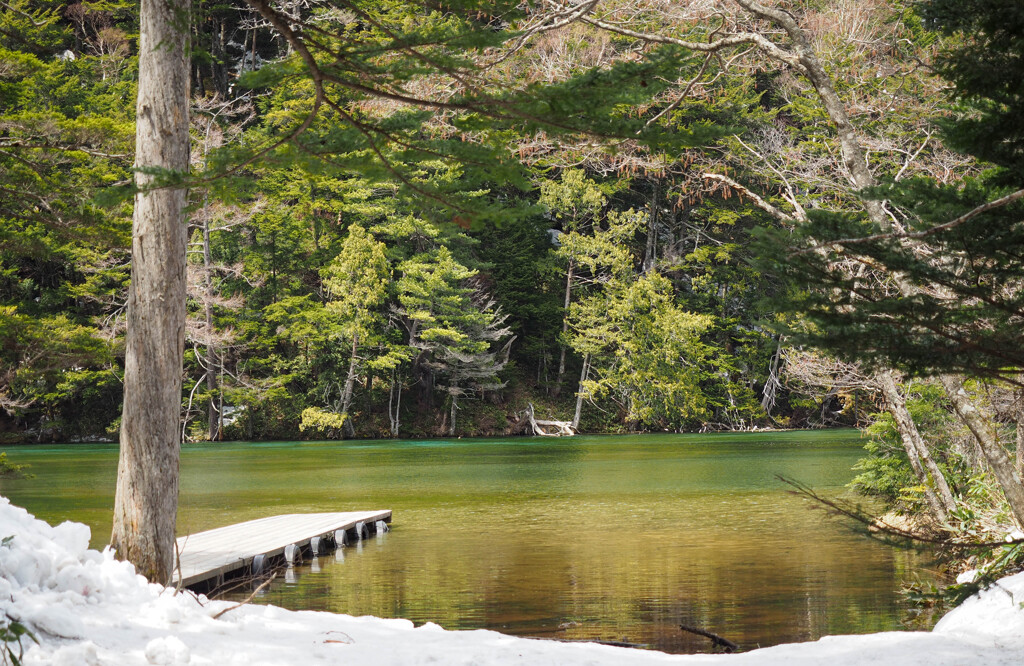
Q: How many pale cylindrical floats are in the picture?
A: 6